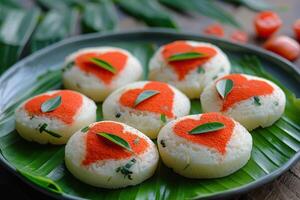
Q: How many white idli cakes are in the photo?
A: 7